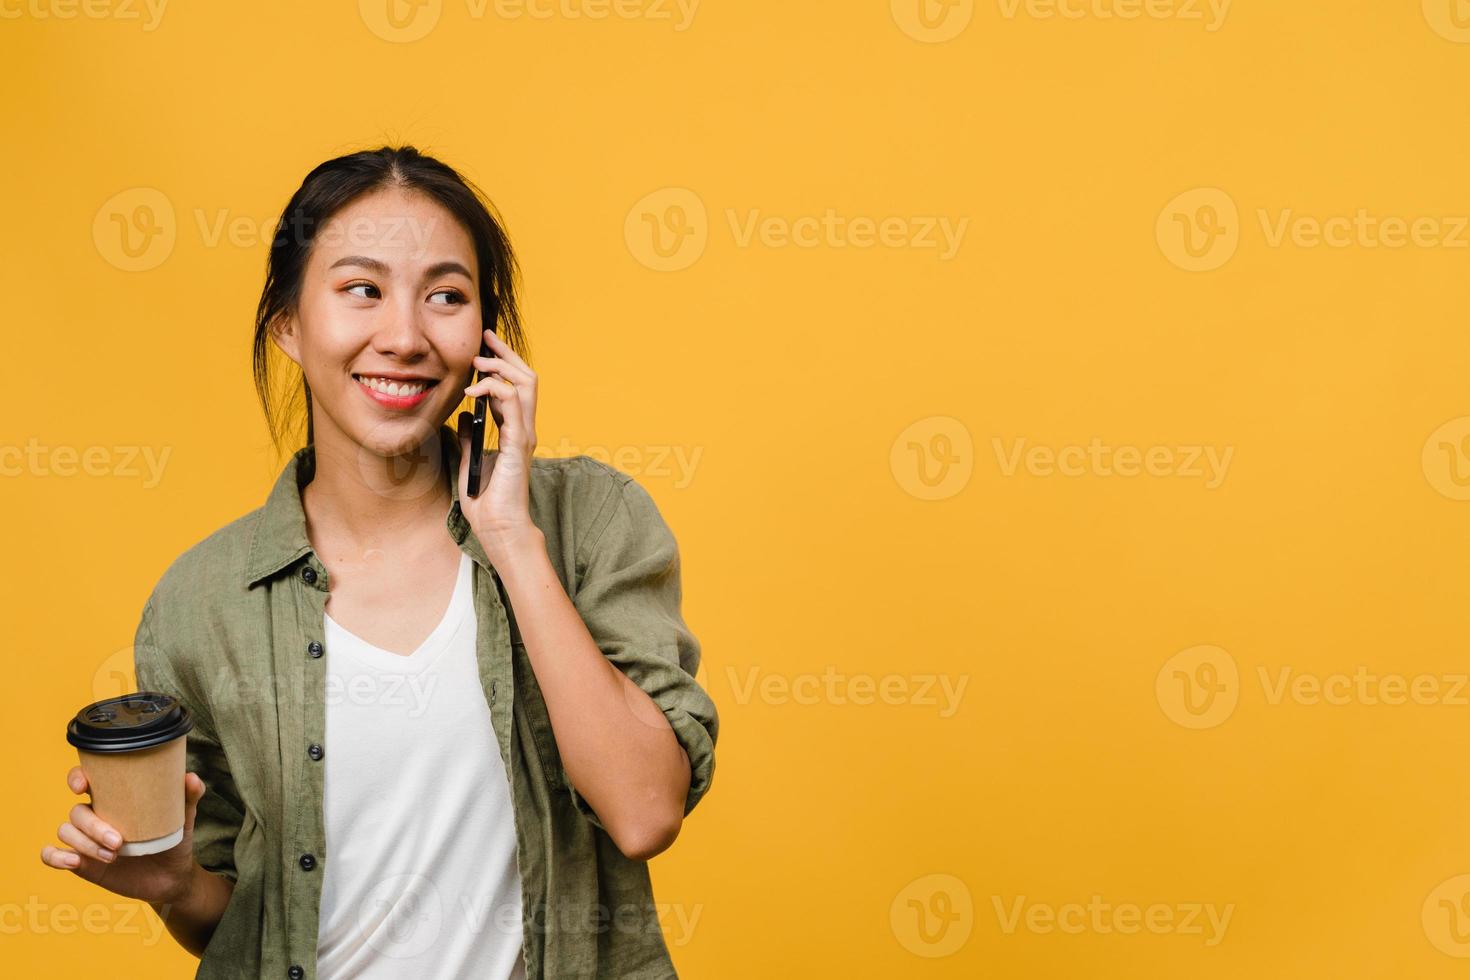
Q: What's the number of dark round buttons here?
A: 5